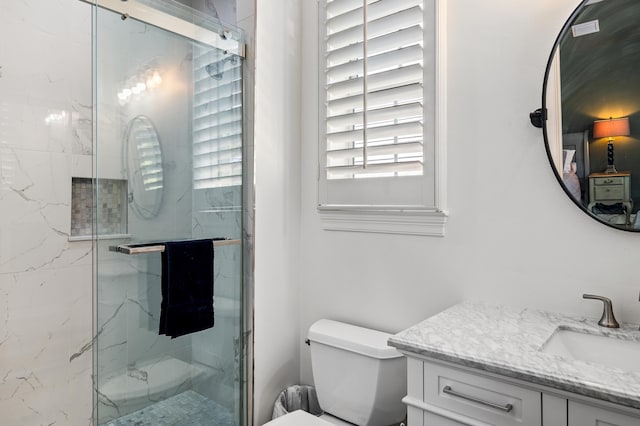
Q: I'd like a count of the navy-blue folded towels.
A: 1